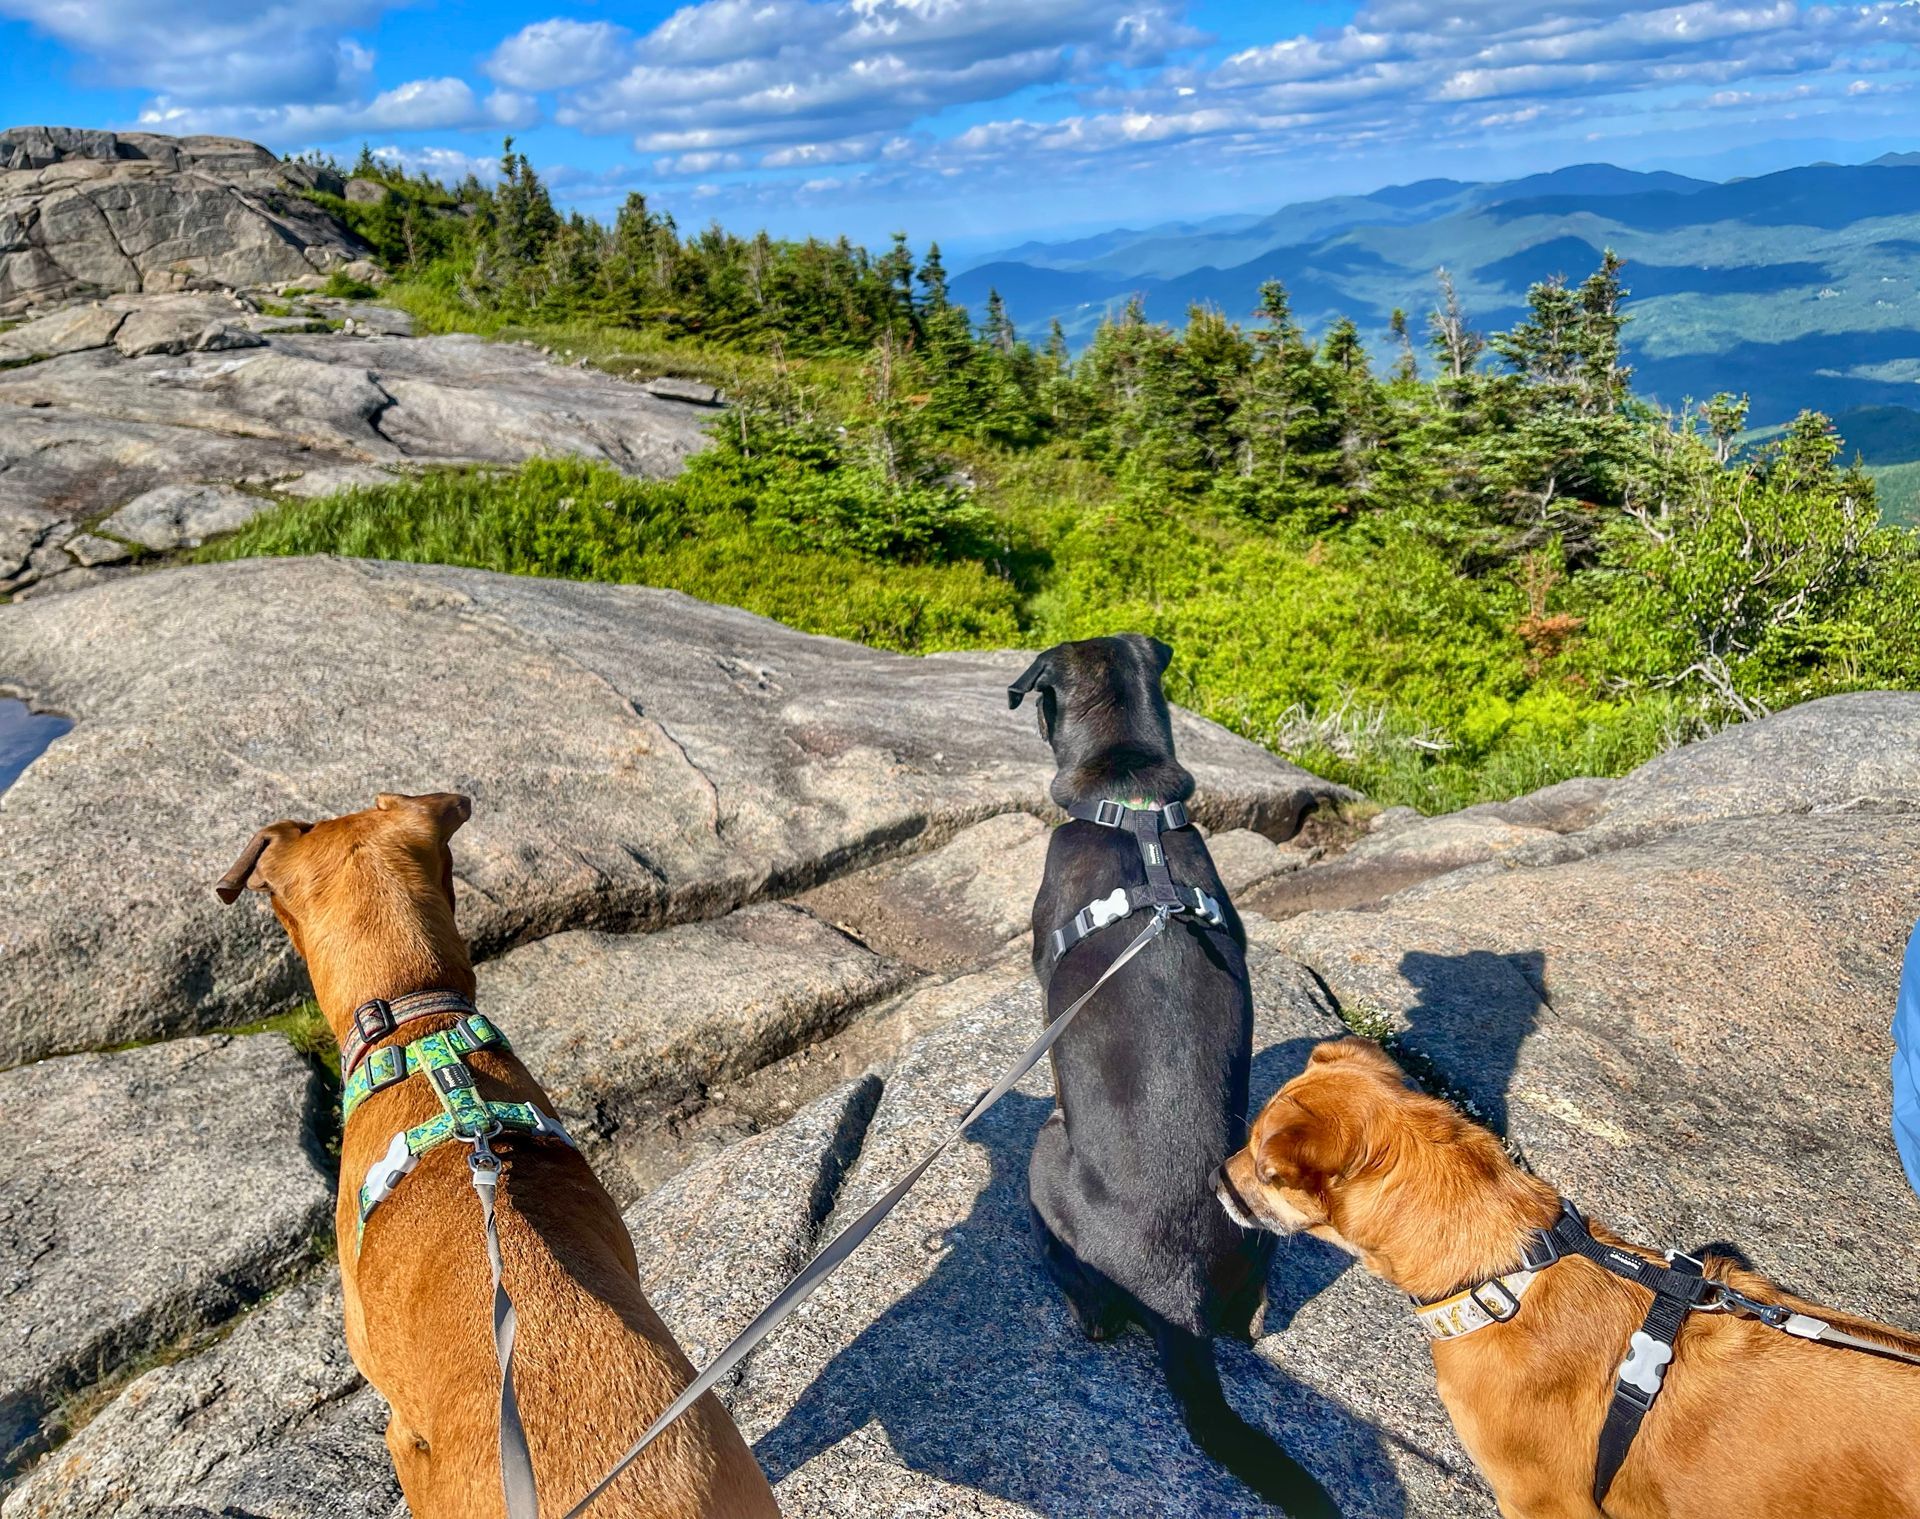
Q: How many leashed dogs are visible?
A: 3